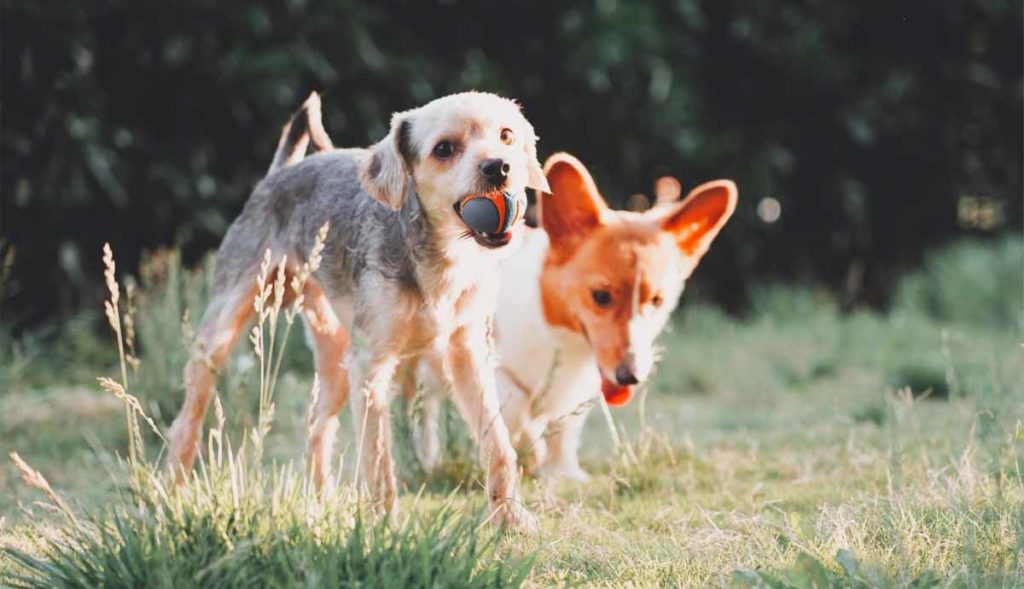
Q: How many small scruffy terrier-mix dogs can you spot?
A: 1